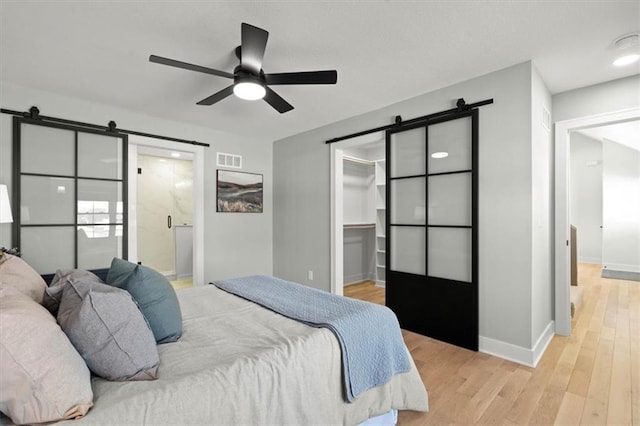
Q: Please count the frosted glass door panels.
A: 12